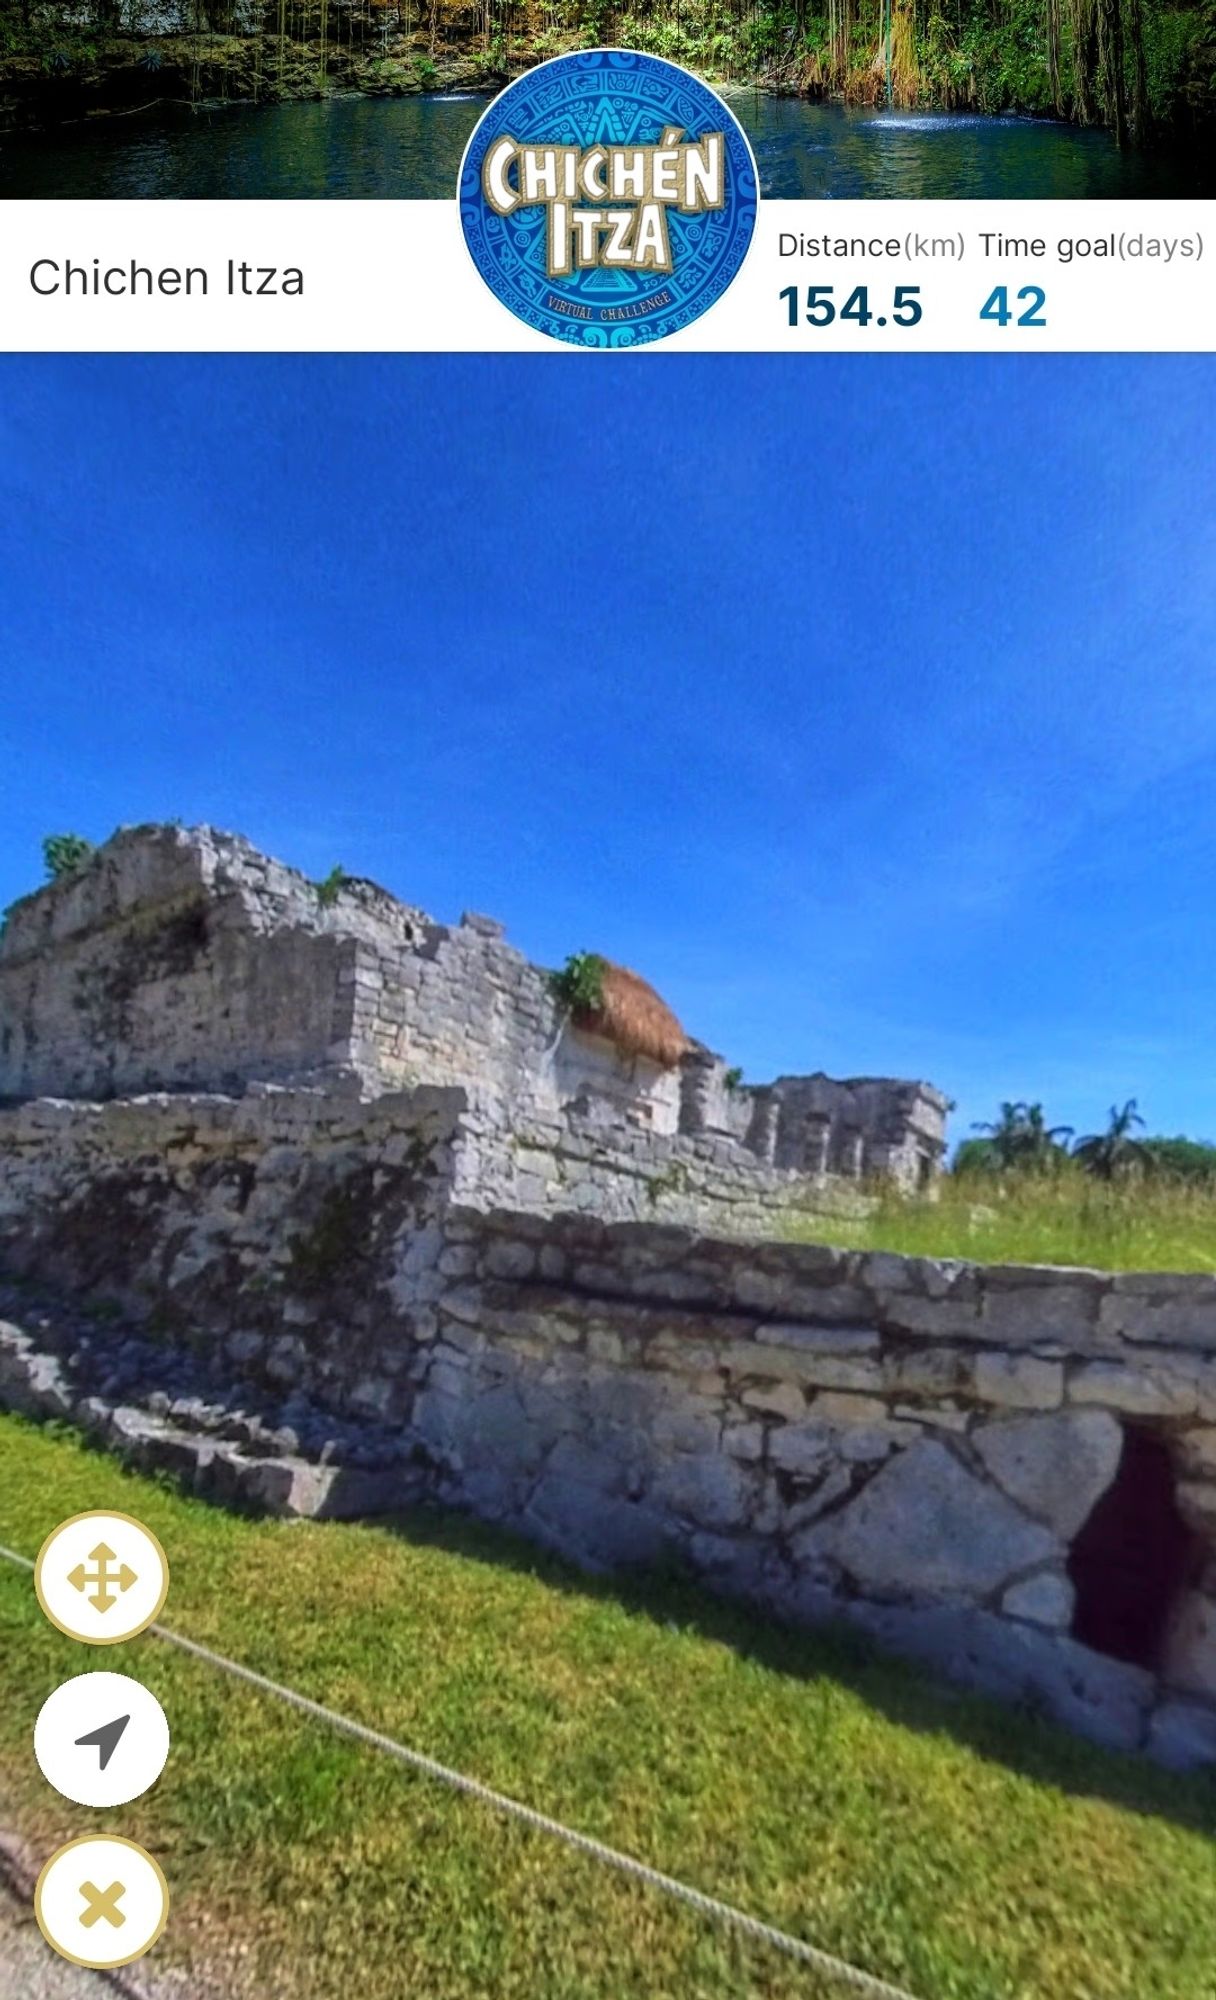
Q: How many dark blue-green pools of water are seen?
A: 1